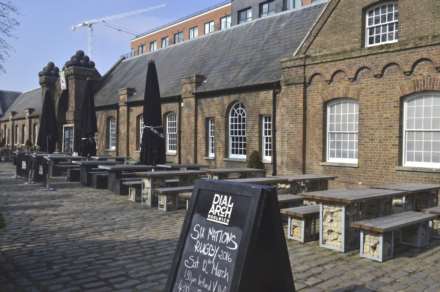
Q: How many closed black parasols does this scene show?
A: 3